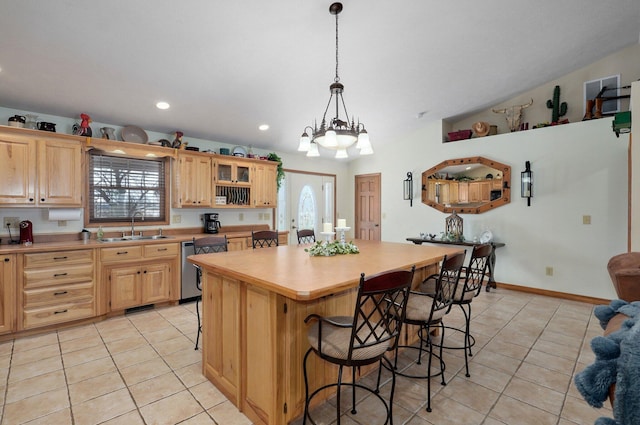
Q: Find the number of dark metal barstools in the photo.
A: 6